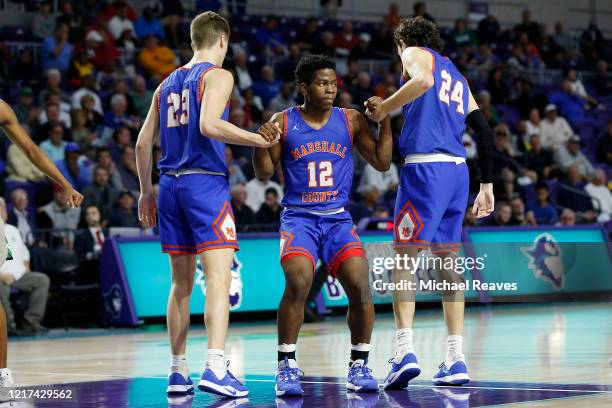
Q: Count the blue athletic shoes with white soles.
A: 6